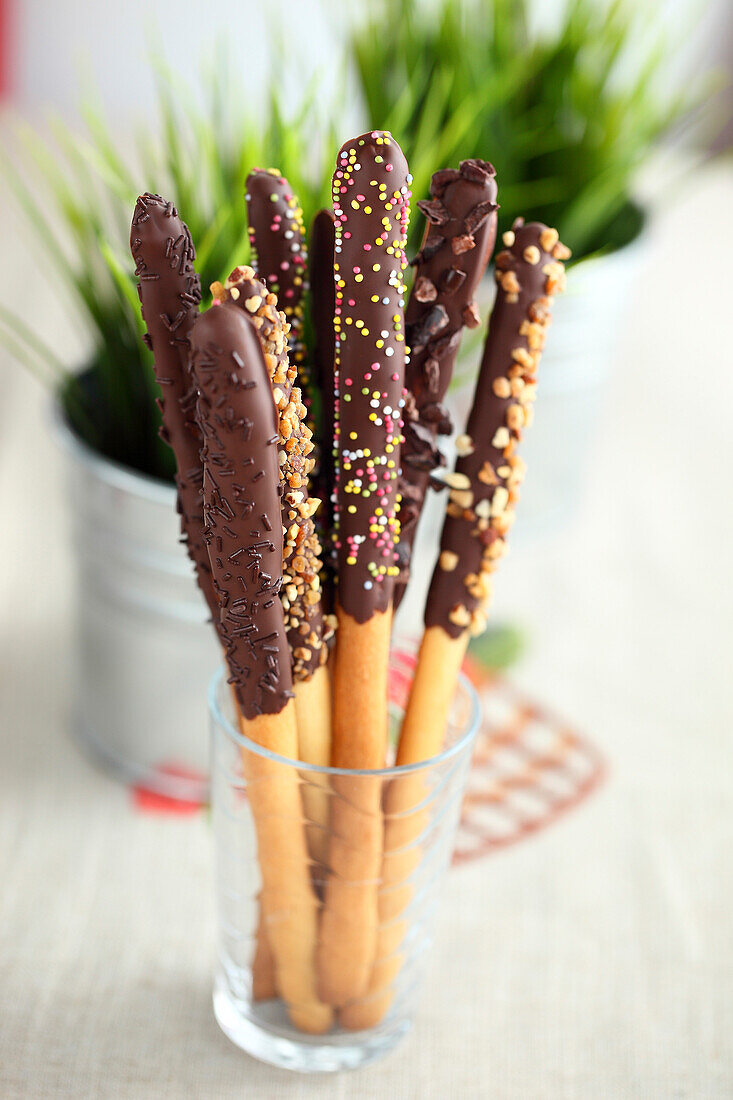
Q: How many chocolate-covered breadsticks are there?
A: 8